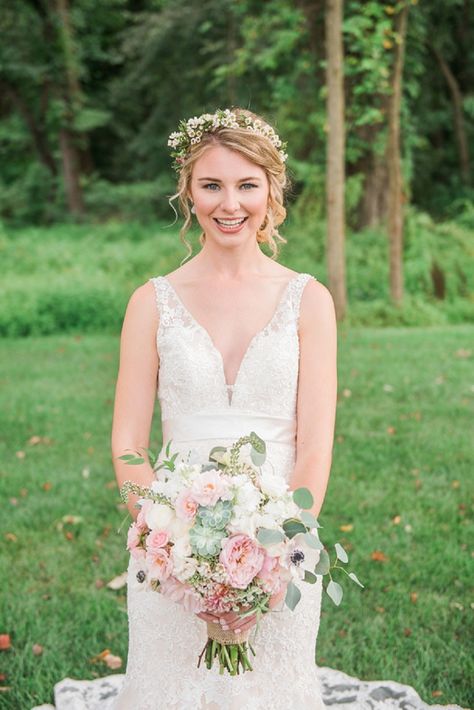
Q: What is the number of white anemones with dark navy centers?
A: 2